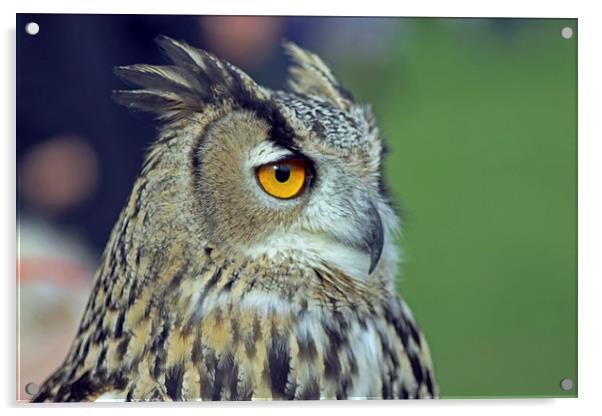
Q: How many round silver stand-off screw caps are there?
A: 4